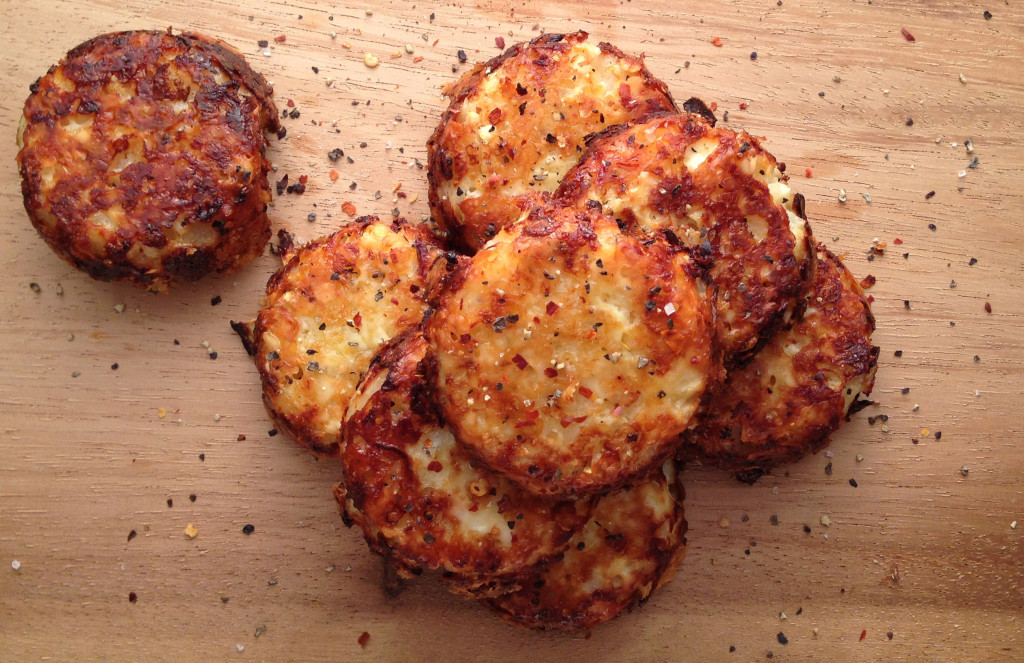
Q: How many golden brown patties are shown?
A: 8